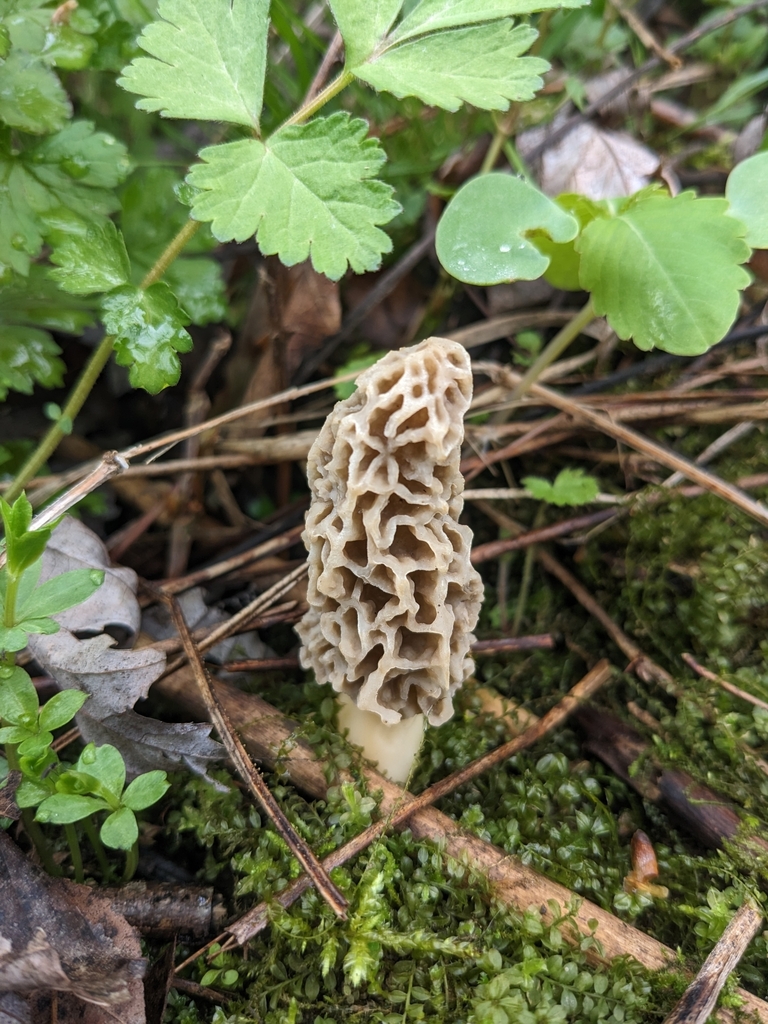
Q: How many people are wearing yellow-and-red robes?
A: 0